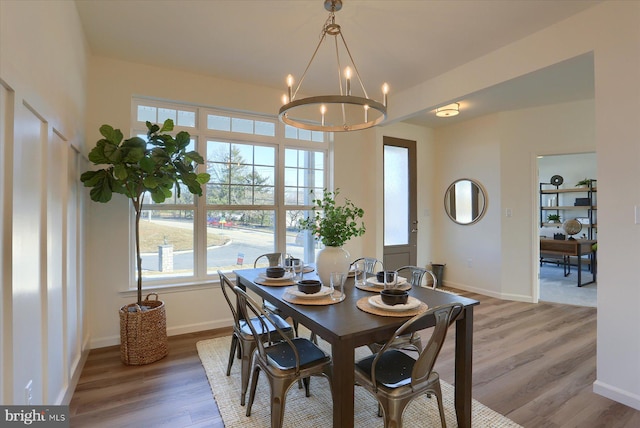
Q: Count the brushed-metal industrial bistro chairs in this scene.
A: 6